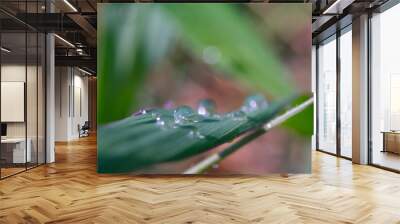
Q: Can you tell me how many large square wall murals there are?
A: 1